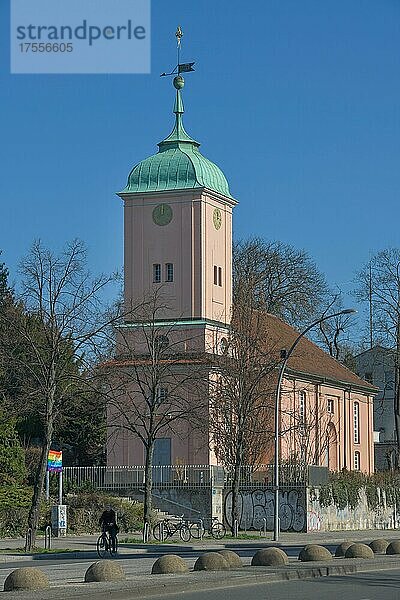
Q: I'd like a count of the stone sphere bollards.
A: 11